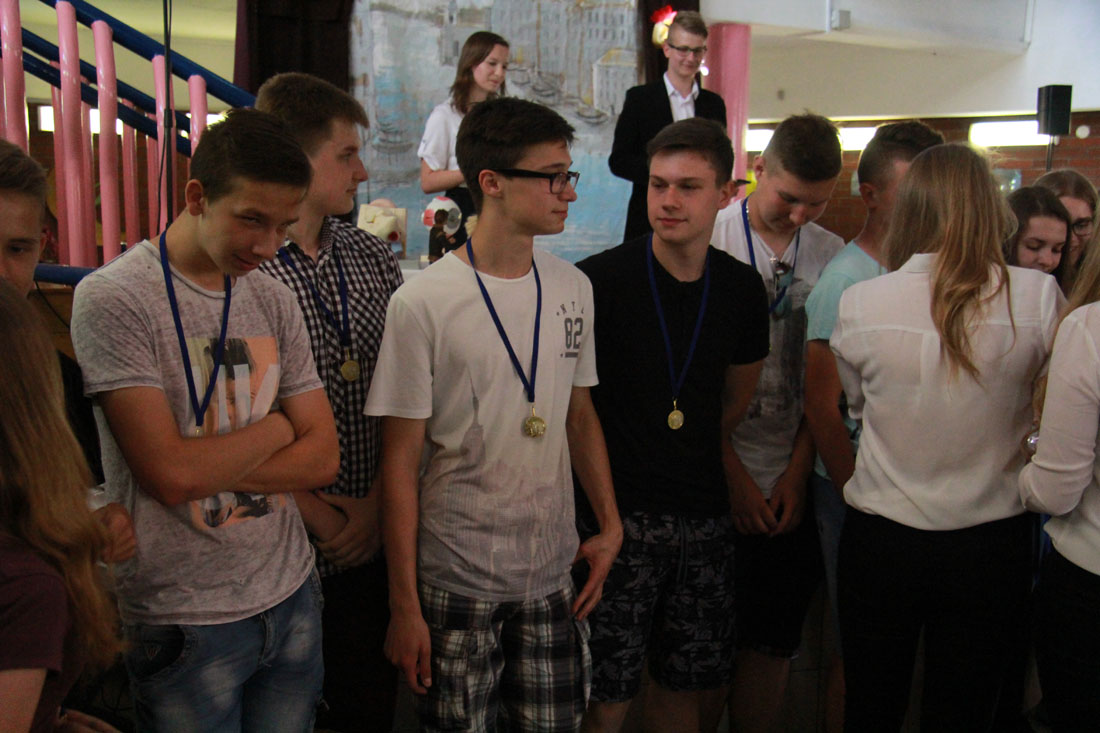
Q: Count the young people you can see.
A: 14